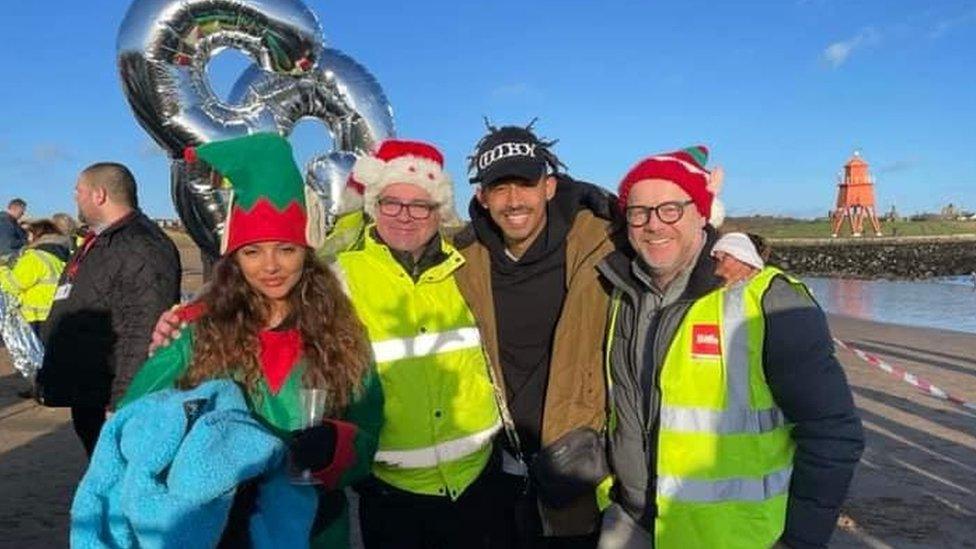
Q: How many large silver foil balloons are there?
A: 2